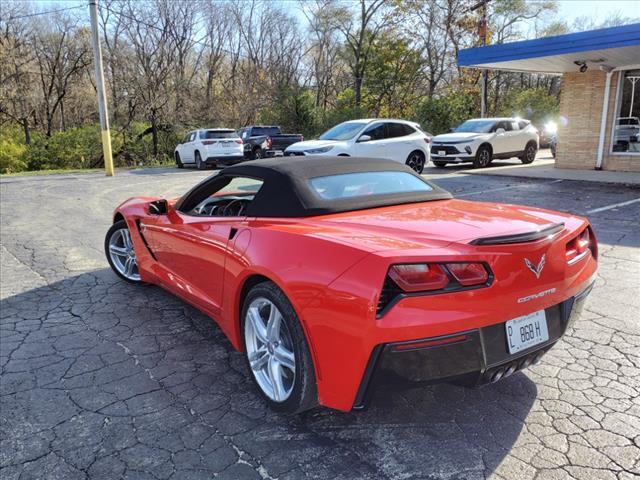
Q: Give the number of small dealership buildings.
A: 1